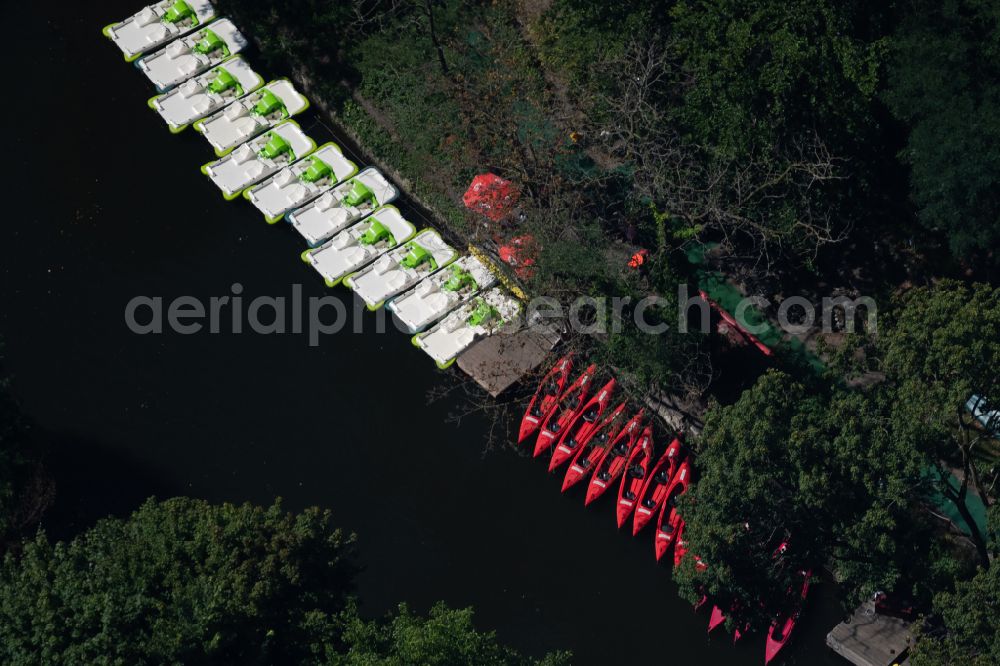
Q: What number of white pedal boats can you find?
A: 11